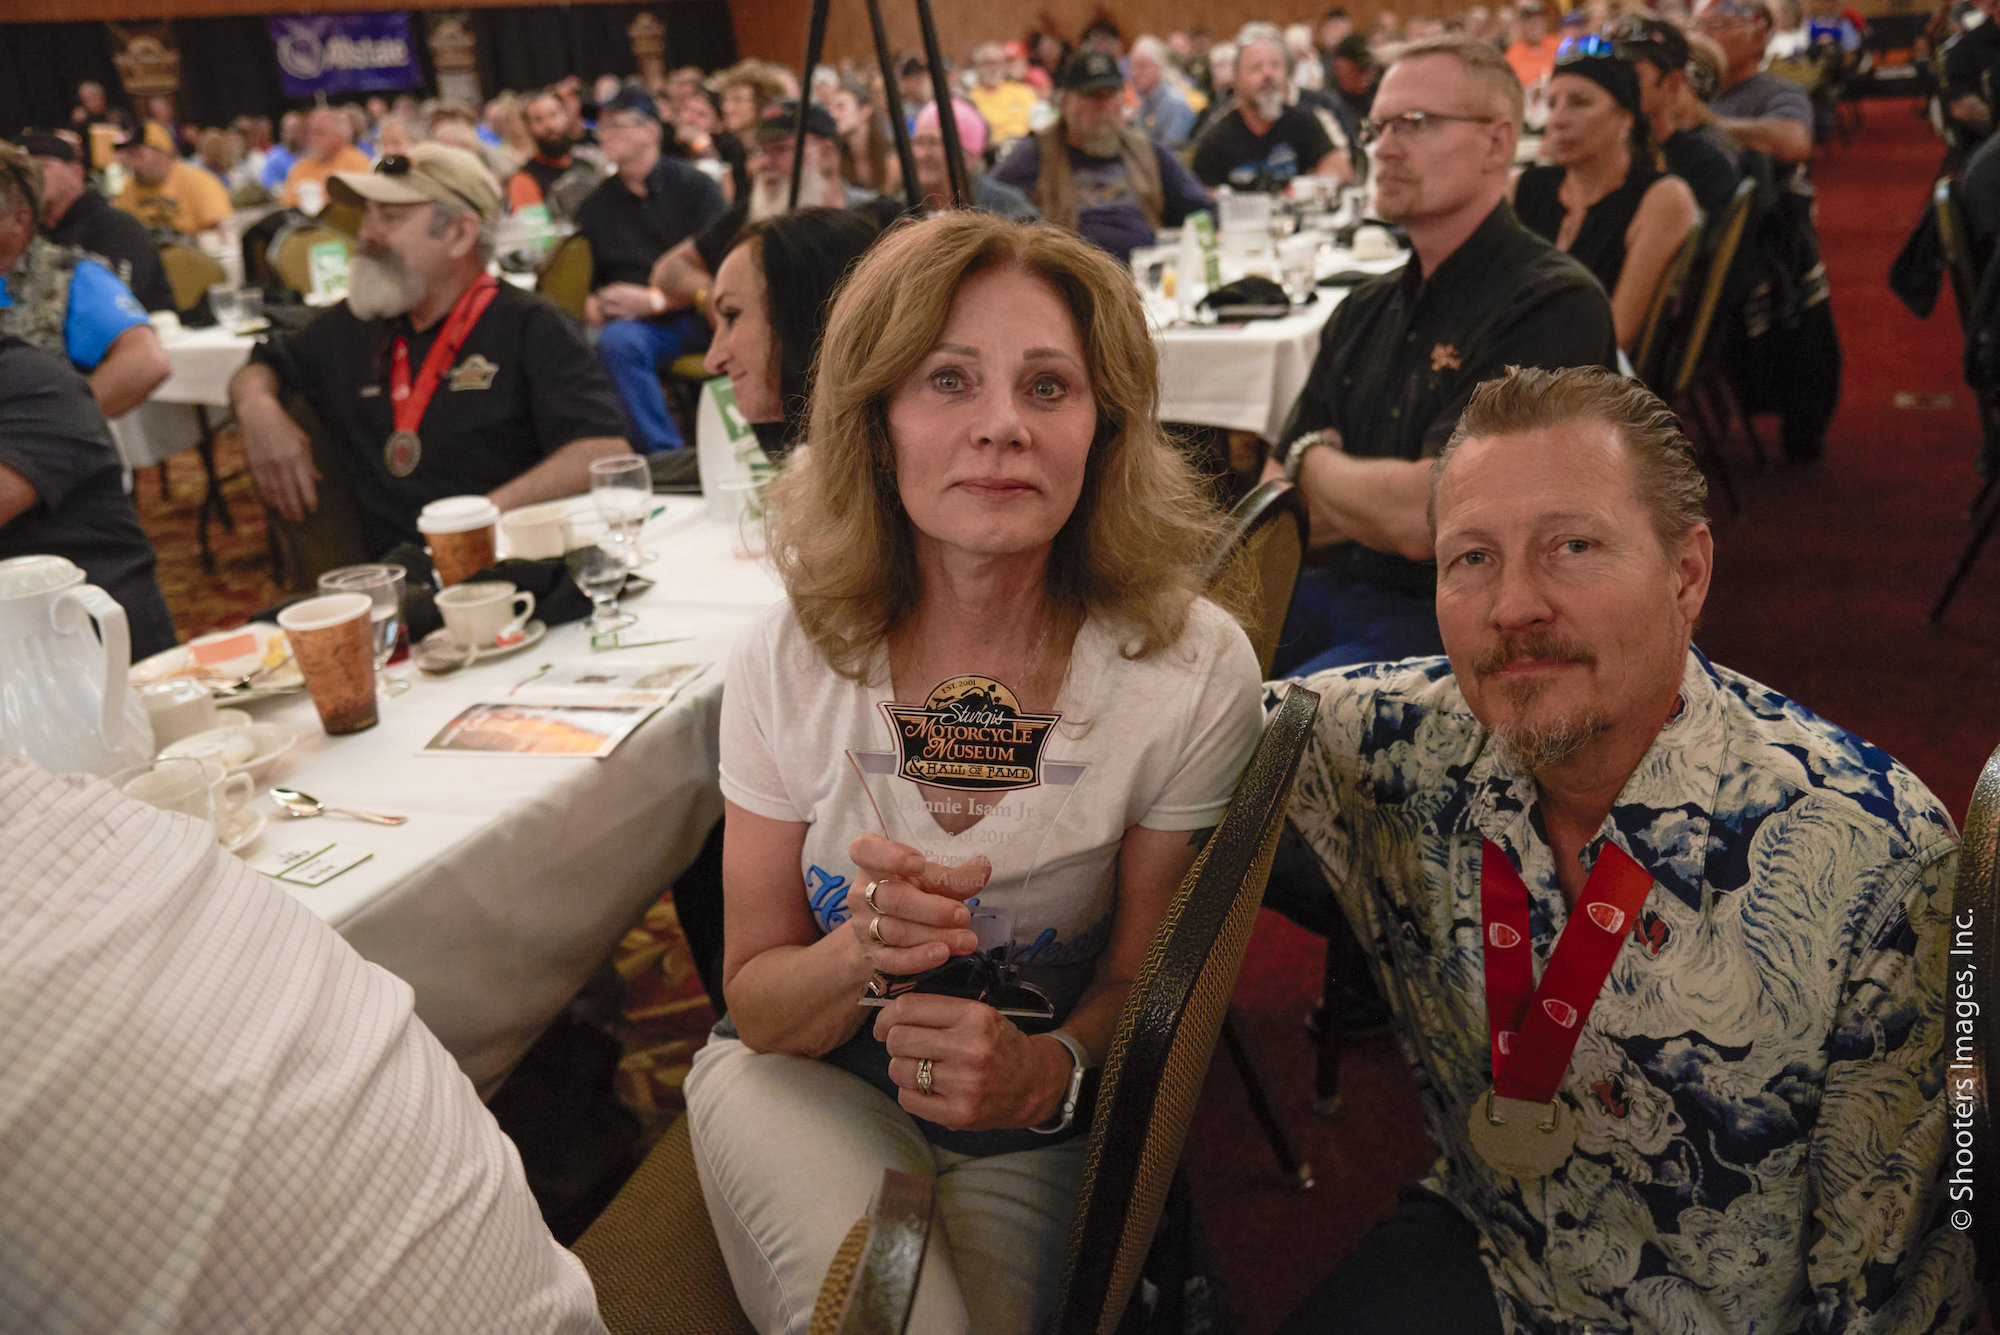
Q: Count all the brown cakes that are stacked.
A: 0